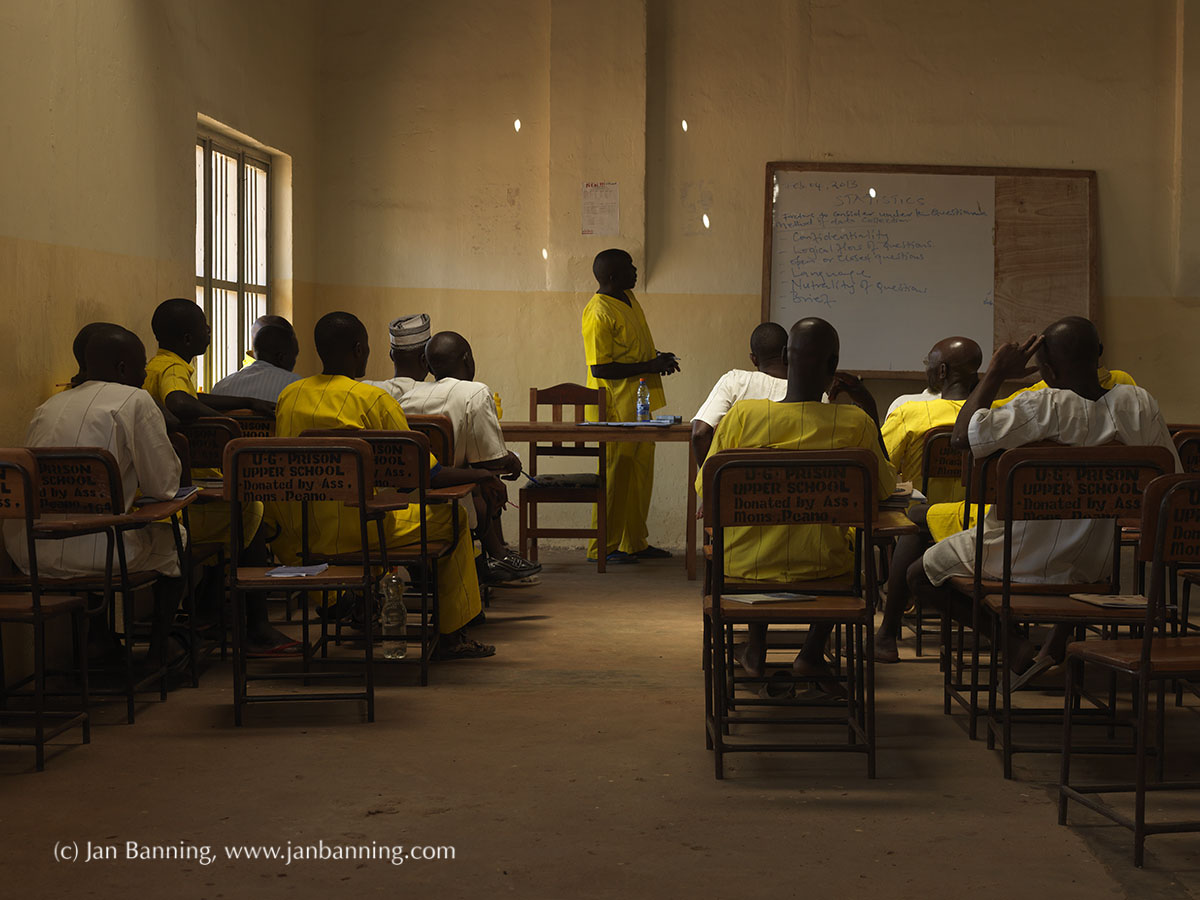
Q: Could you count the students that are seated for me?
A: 14